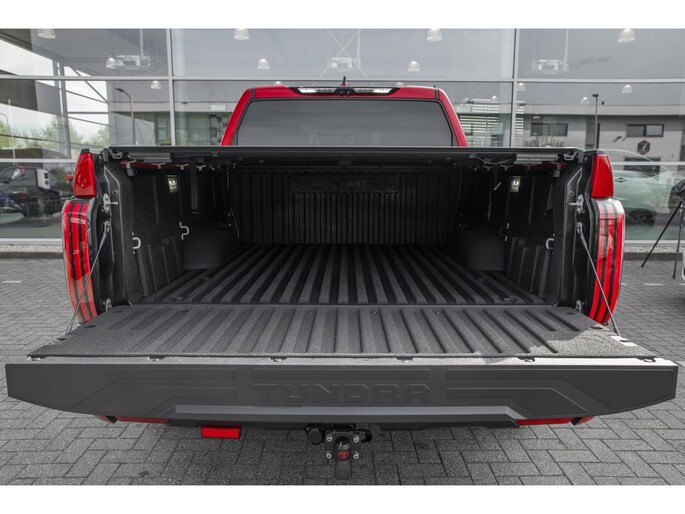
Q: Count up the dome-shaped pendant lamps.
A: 14